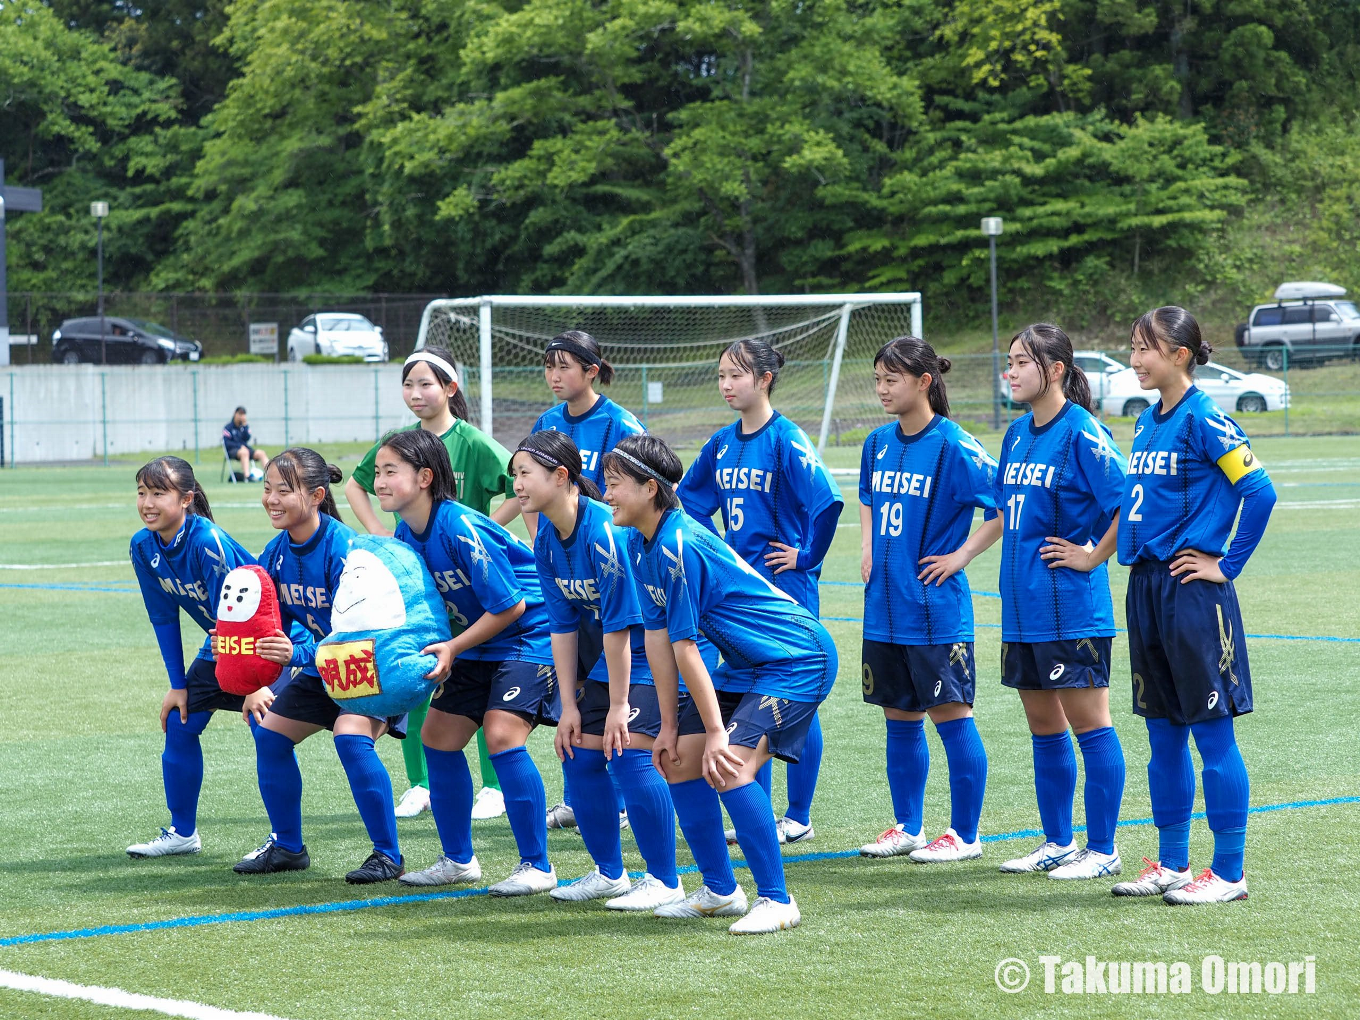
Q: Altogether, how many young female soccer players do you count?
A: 11